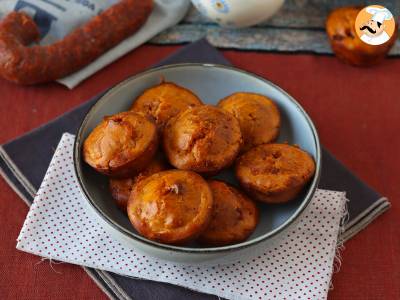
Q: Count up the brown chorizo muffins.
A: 9